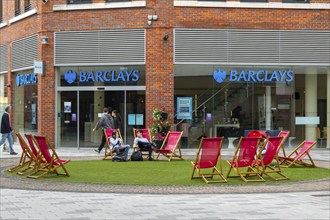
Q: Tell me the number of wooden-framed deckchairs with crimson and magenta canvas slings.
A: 11